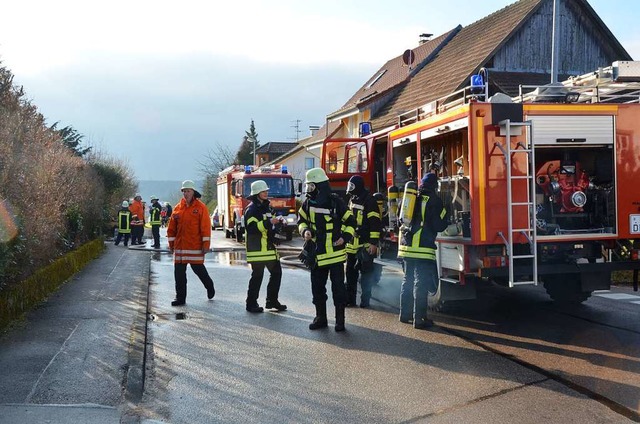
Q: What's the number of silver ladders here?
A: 1